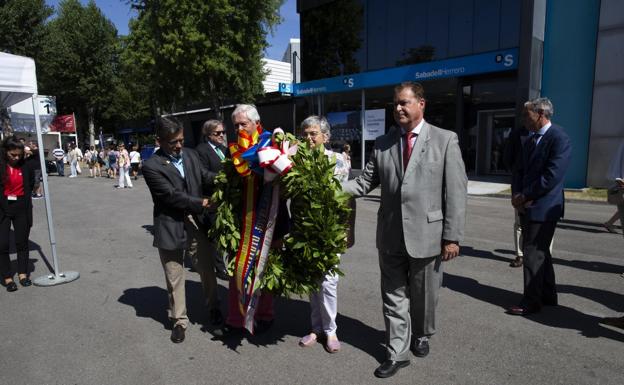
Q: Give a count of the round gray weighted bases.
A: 1